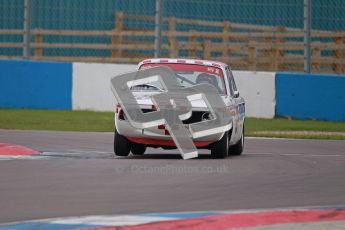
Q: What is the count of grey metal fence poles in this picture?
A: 3